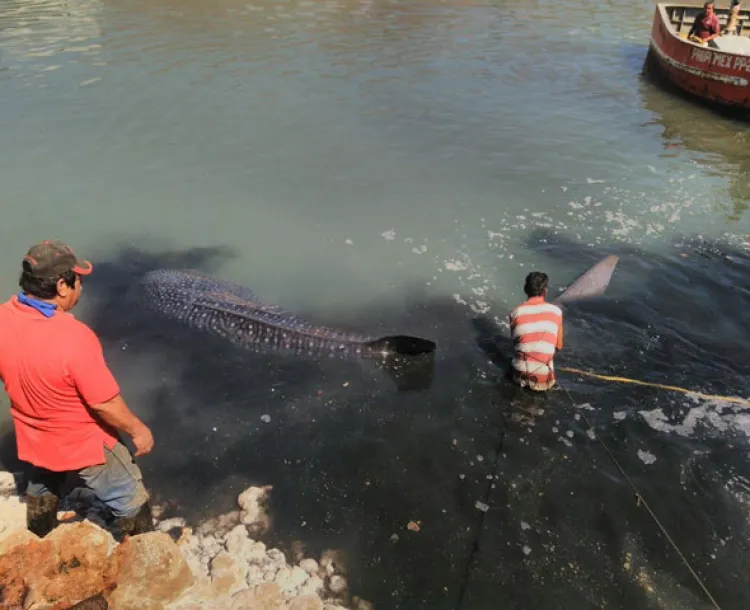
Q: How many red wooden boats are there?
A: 1